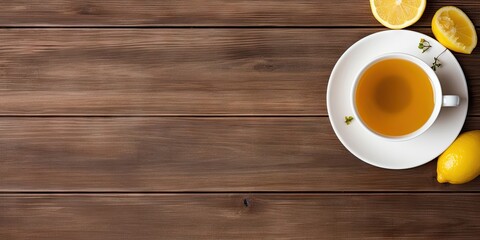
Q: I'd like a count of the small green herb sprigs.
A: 3